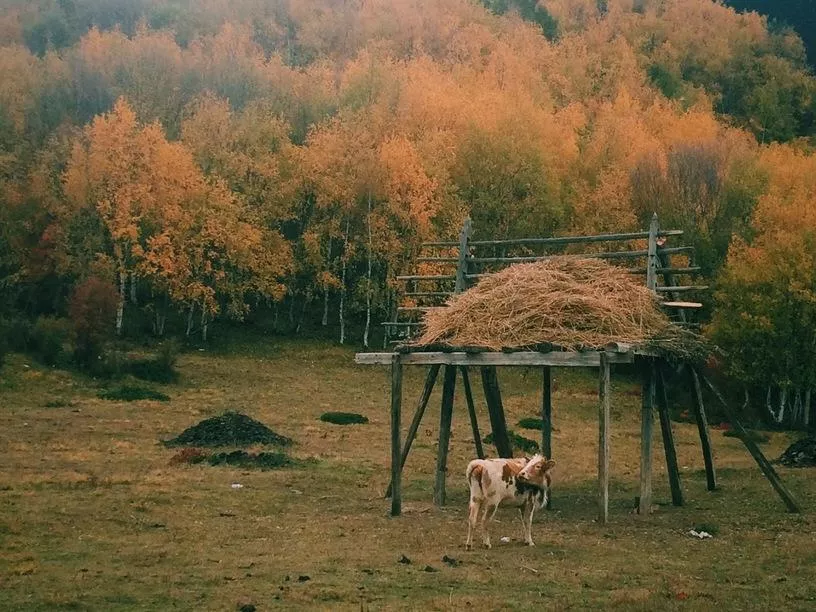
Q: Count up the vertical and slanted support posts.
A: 11